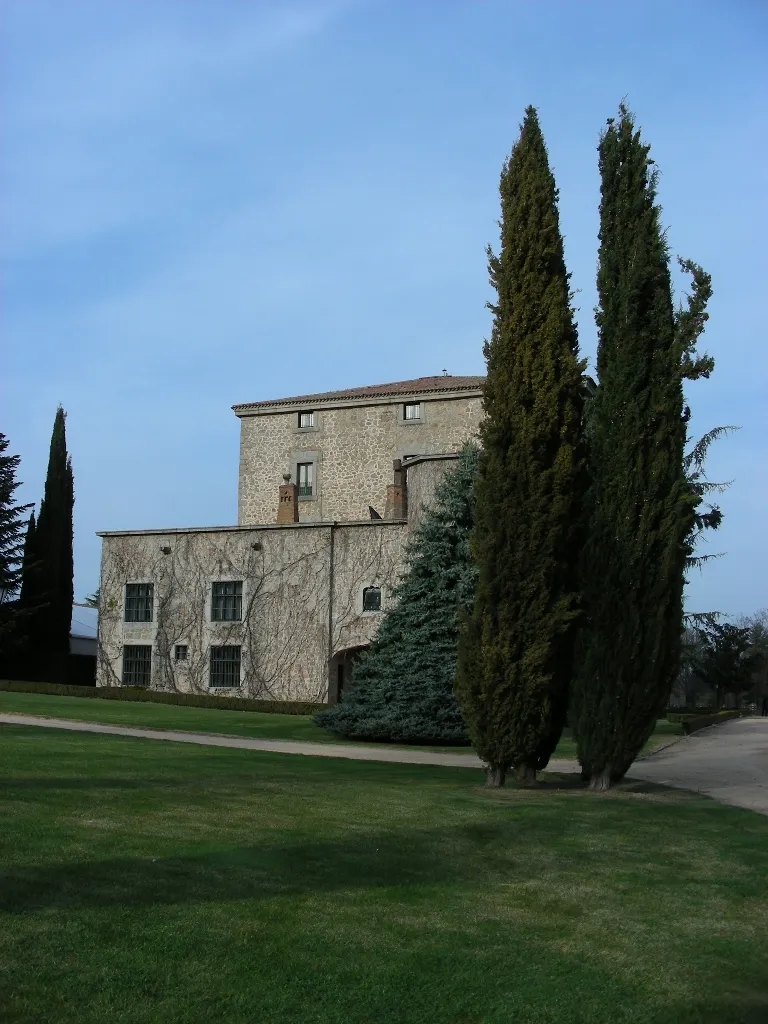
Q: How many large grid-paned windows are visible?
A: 4